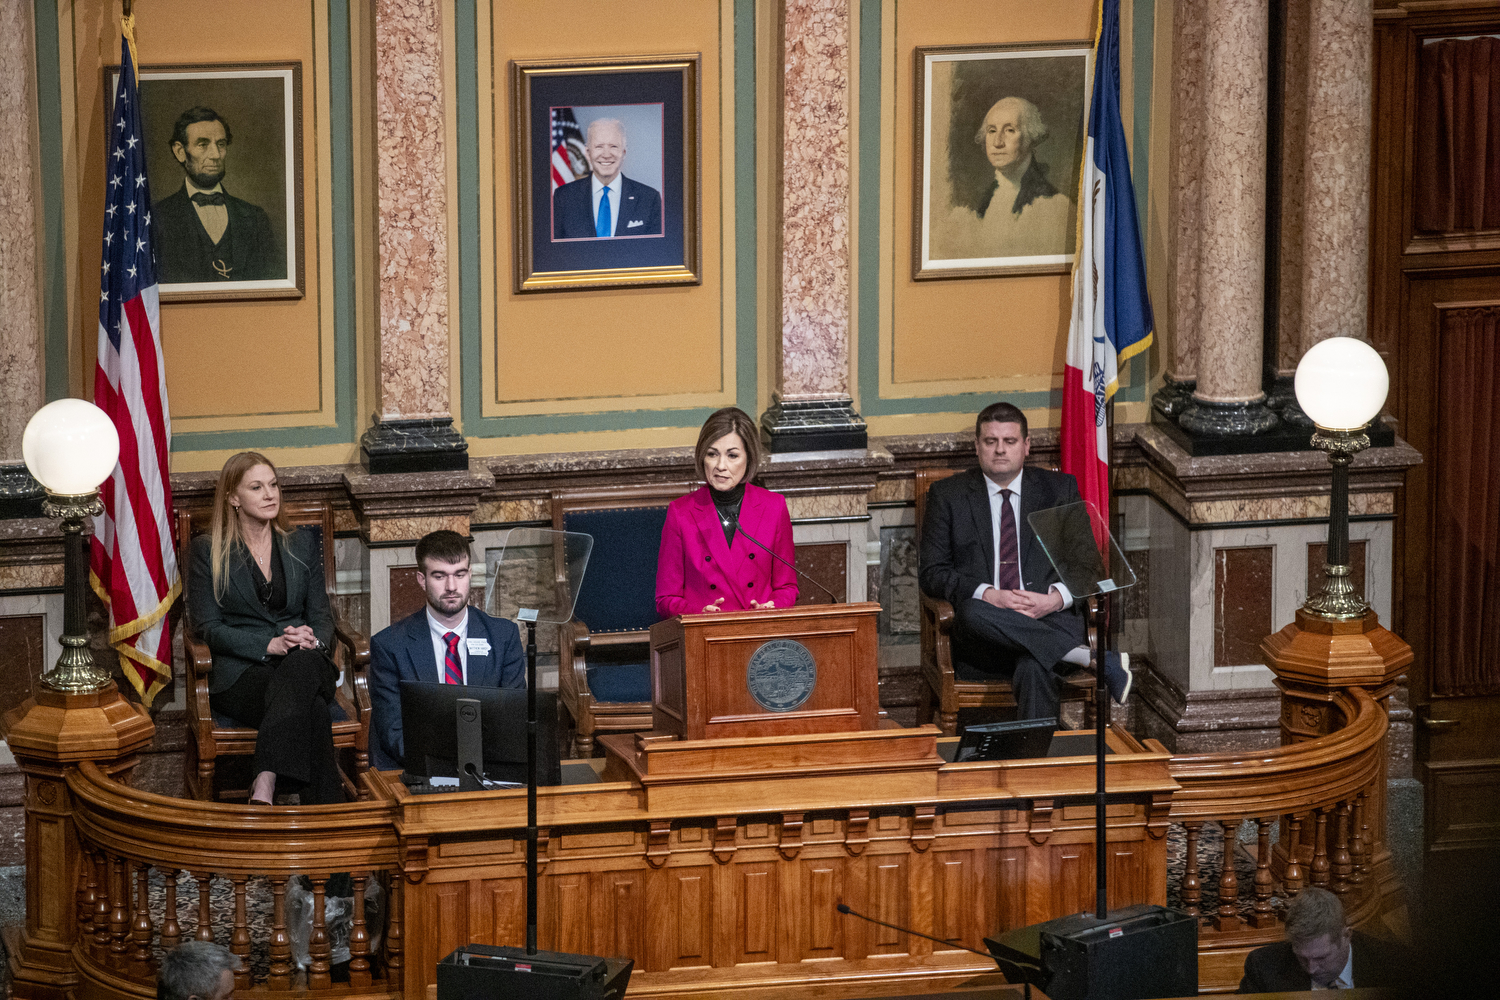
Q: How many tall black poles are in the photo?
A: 2